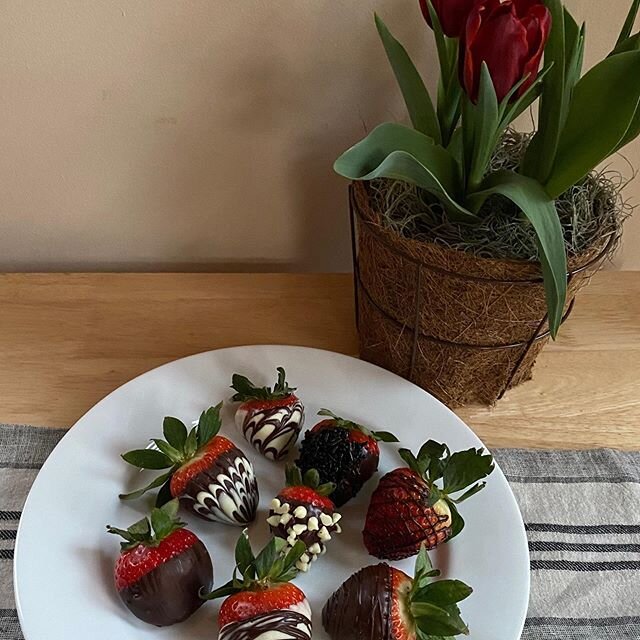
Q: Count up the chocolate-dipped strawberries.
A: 8